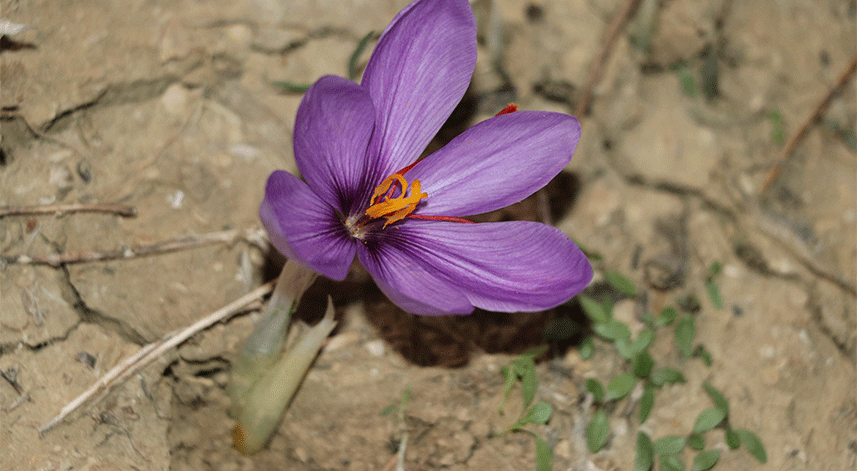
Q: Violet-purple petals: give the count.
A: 6